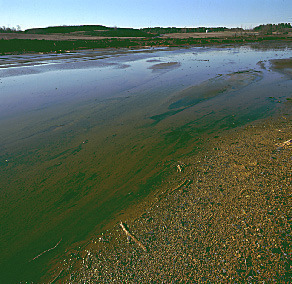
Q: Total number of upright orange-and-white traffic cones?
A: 0